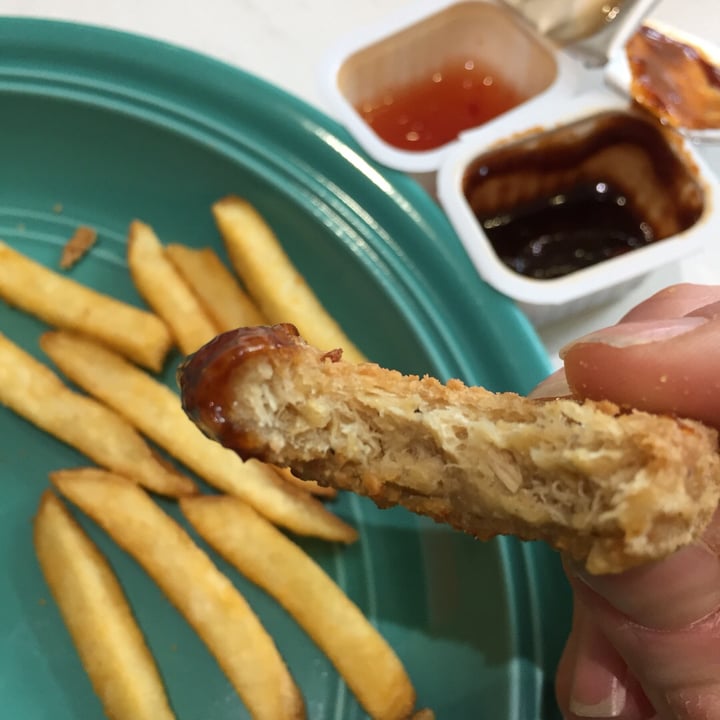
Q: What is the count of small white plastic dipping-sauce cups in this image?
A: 2